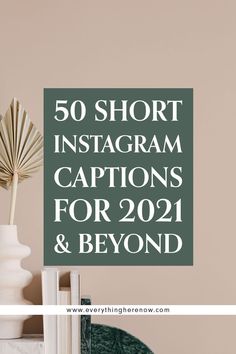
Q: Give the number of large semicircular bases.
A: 1